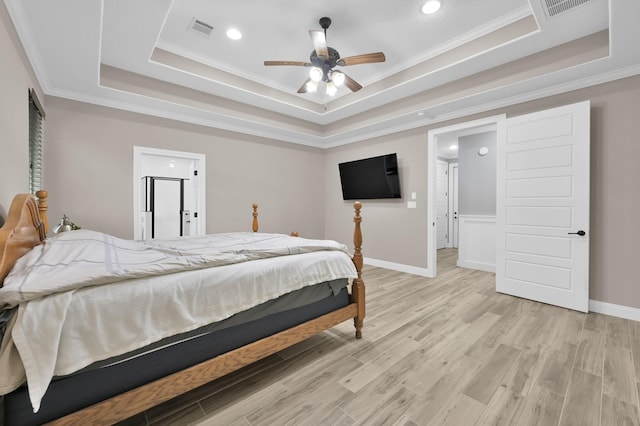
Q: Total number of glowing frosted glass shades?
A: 4